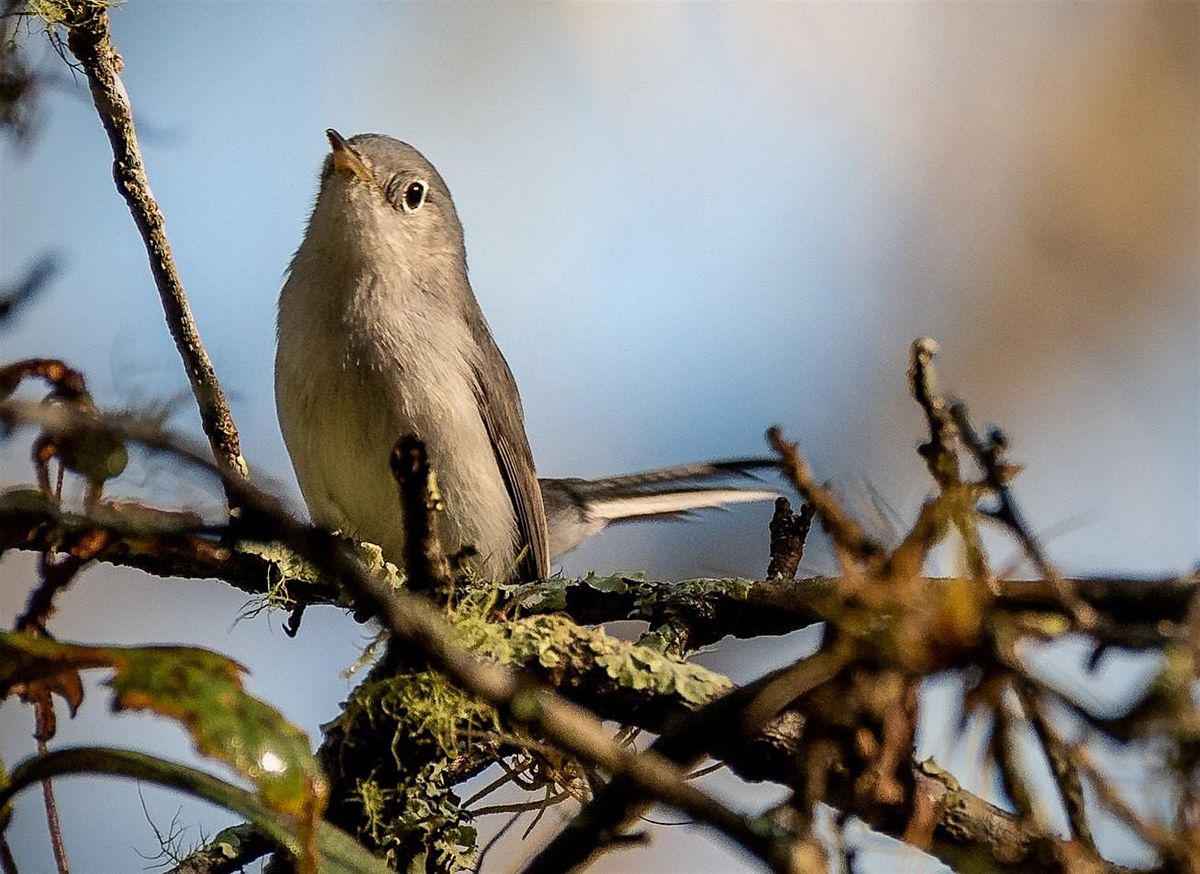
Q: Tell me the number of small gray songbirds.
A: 1